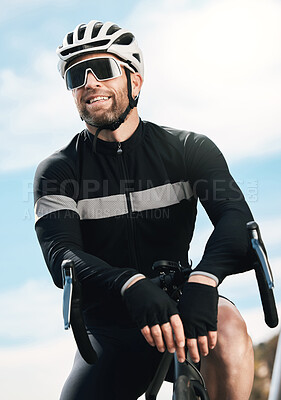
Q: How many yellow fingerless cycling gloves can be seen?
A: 0